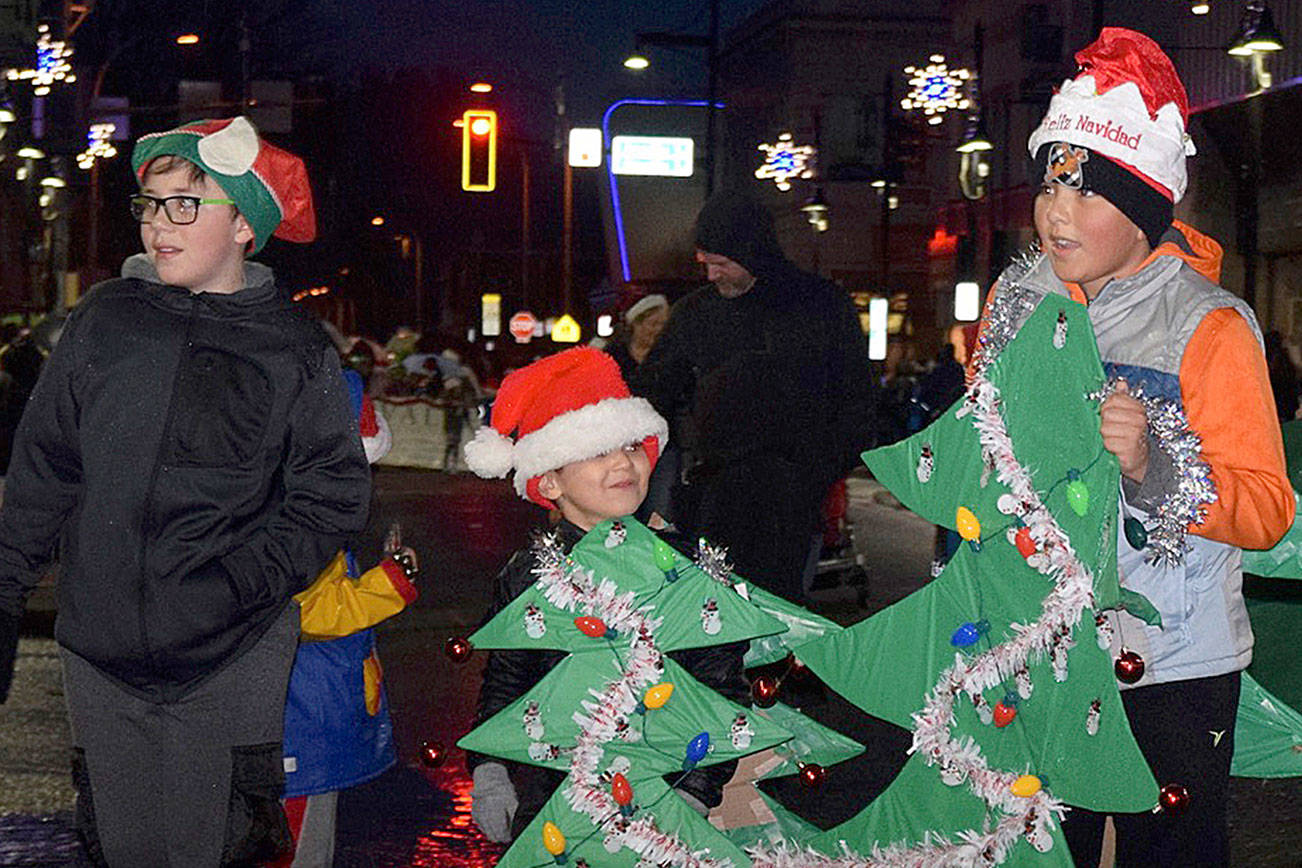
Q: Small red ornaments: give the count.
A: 6